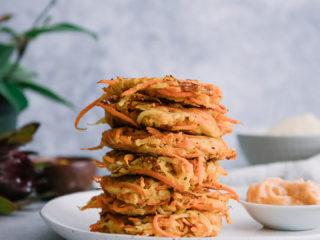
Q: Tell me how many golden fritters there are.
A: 7